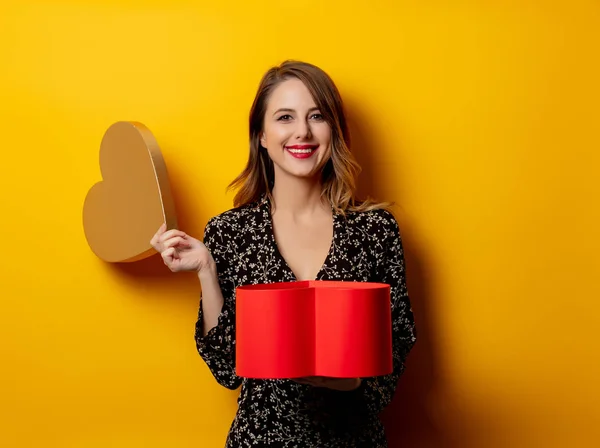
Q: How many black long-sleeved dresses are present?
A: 1